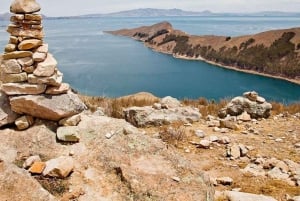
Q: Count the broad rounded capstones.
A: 1